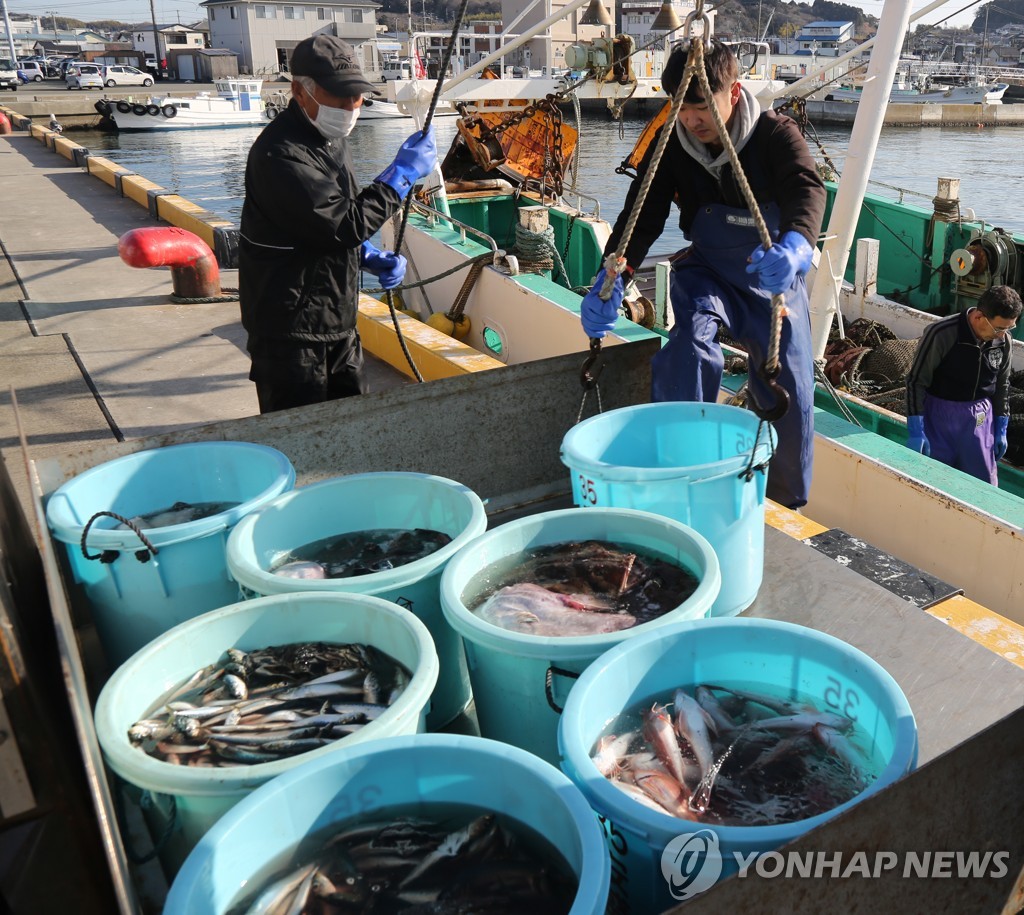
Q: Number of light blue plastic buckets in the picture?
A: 7